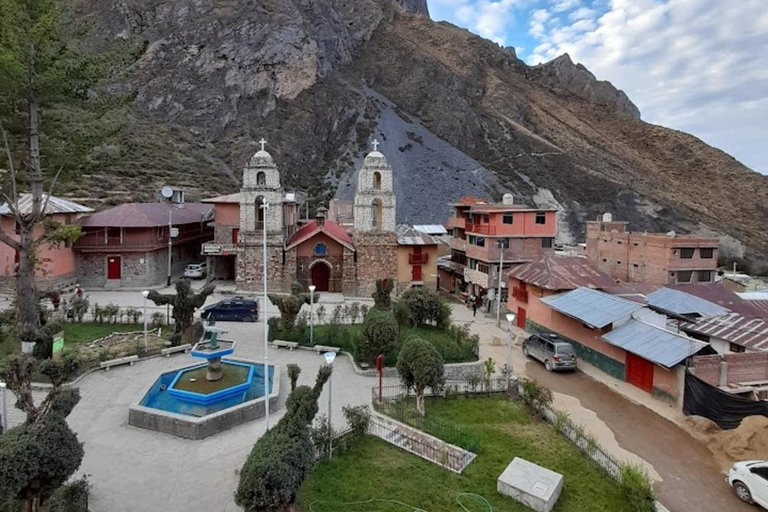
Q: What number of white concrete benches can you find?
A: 4